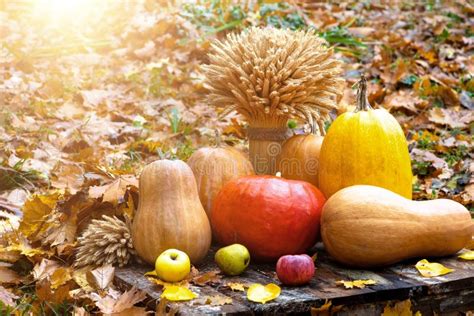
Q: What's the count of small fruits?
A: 3